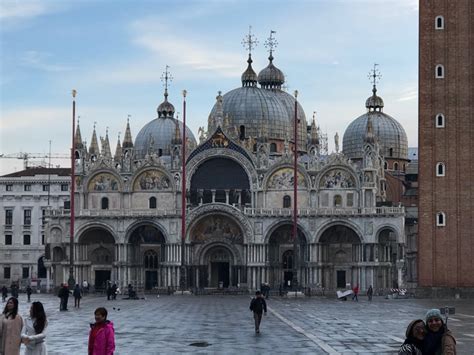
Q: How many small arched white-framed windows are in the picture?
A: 5